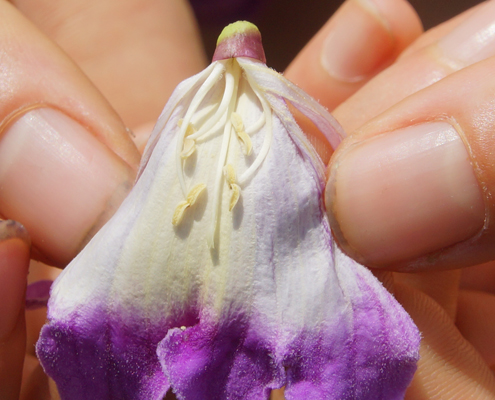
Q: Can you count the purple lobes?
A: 3